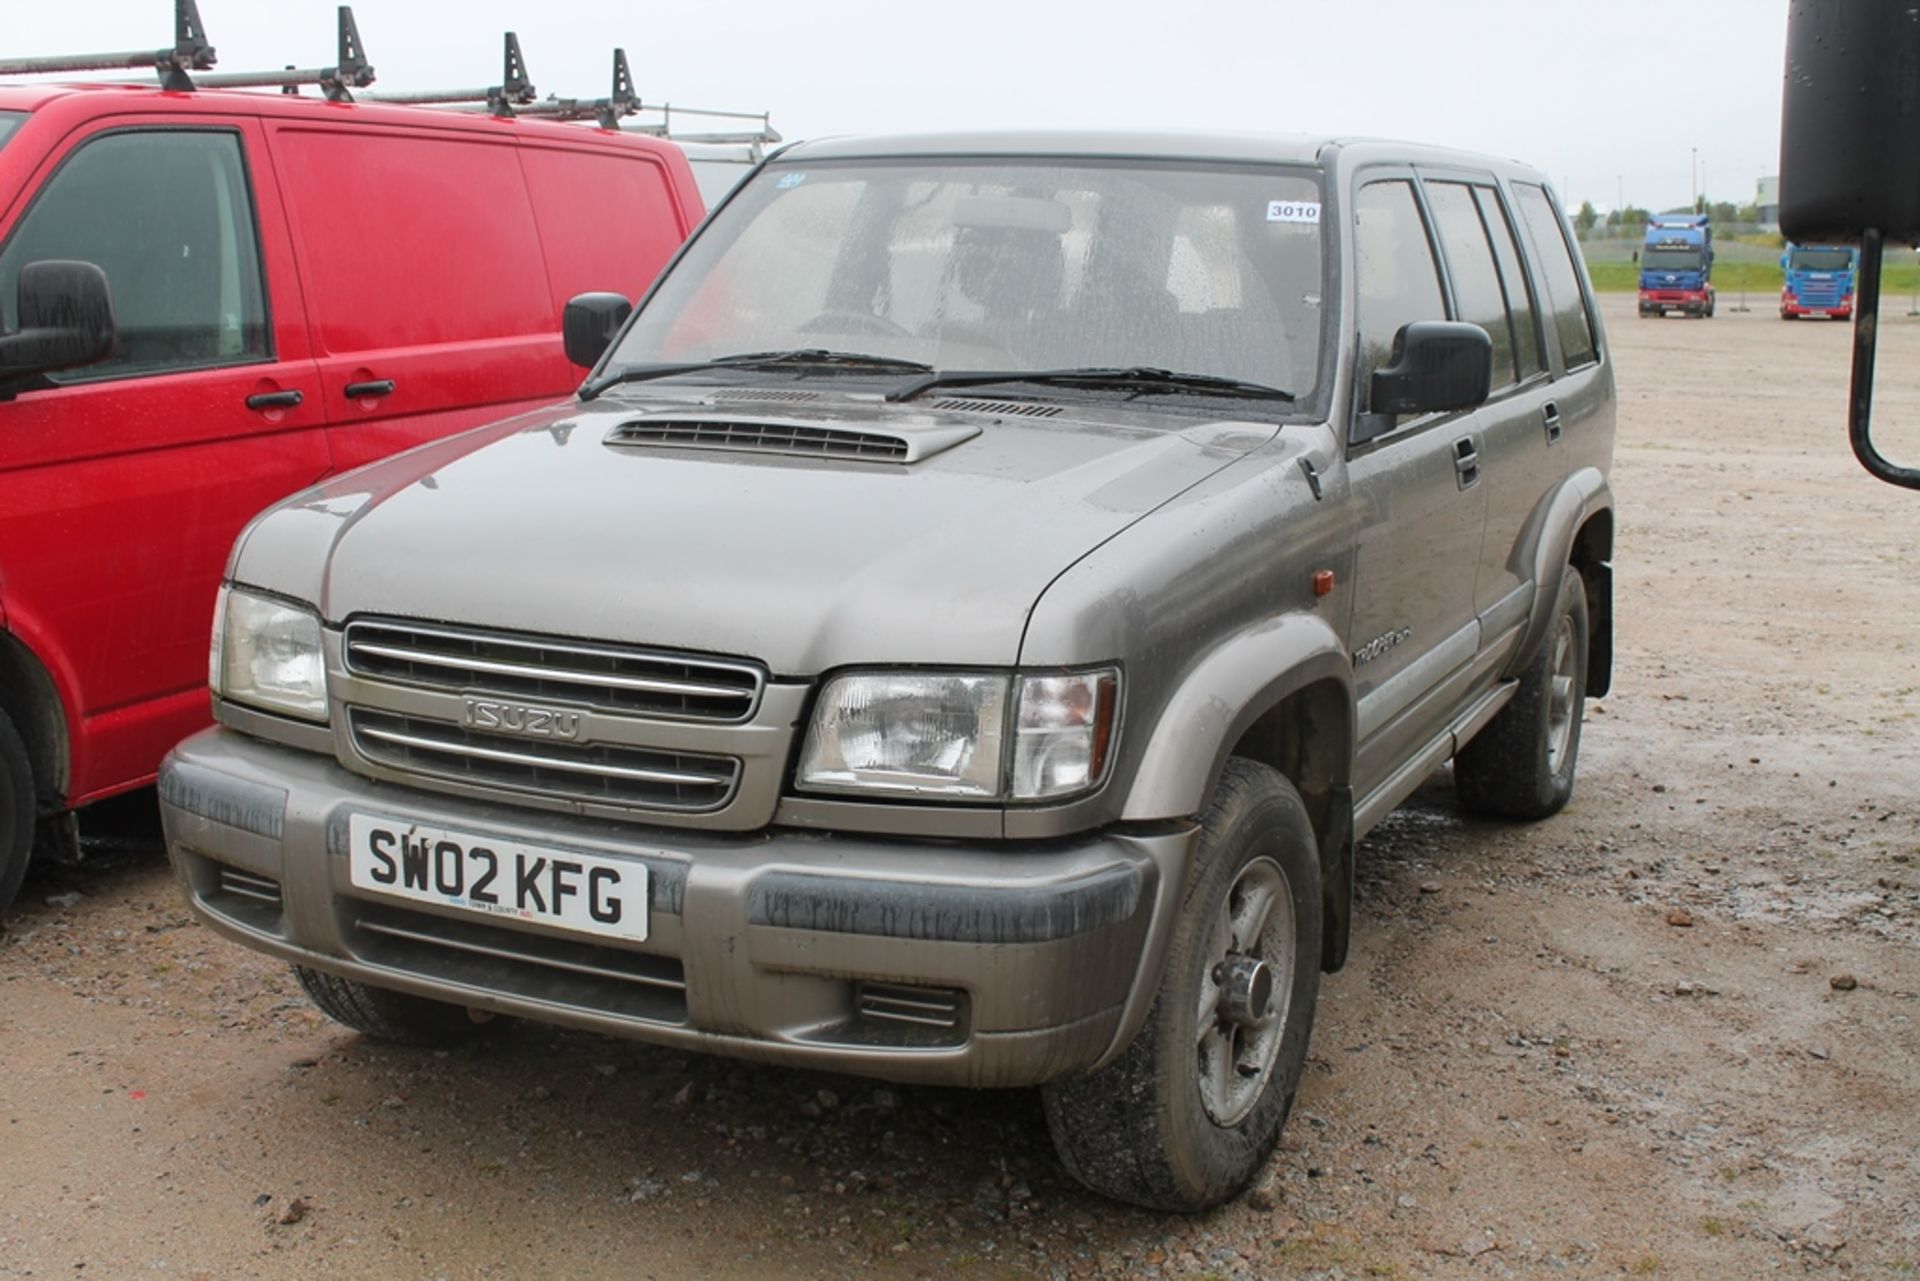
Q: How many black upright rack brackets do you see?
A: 4